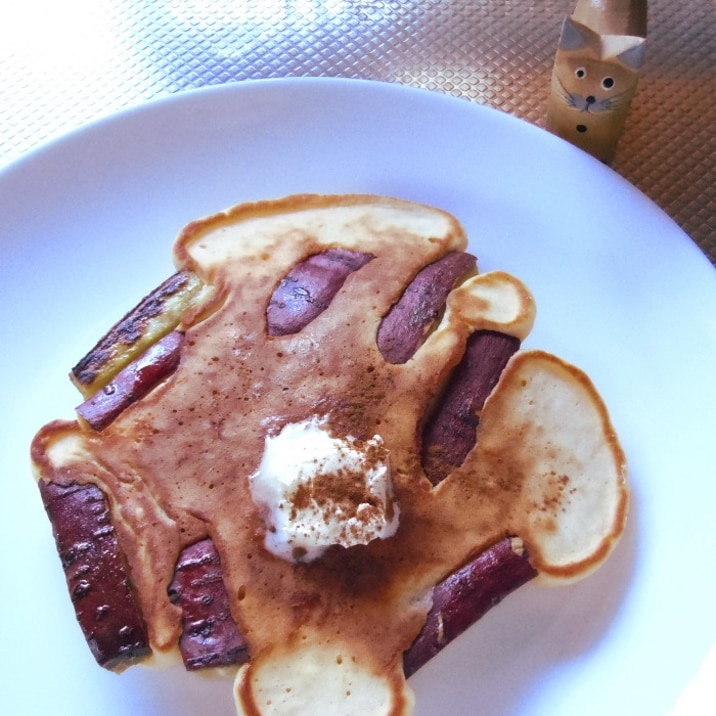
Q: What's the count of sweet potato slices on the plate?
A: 8